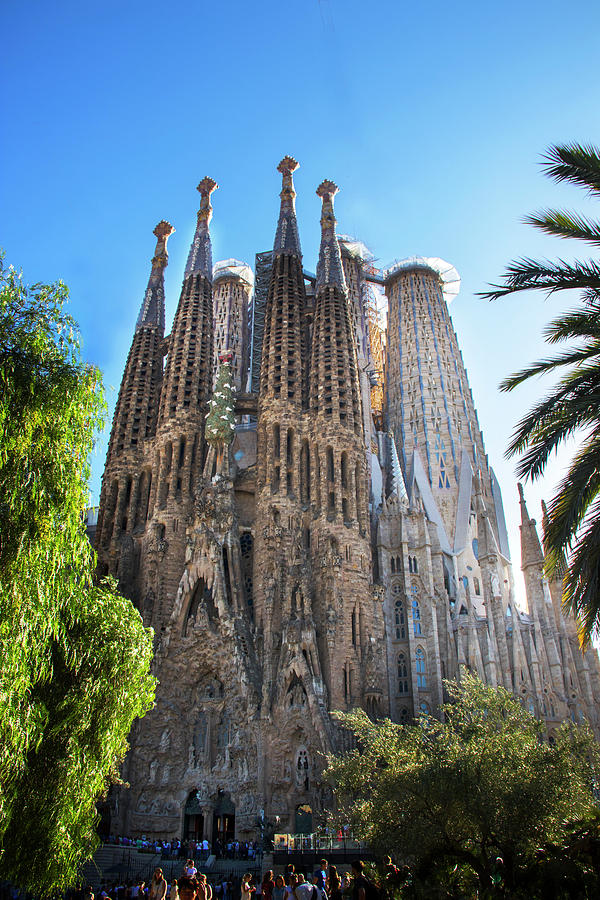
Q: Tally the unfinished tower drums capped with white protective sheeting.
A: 3